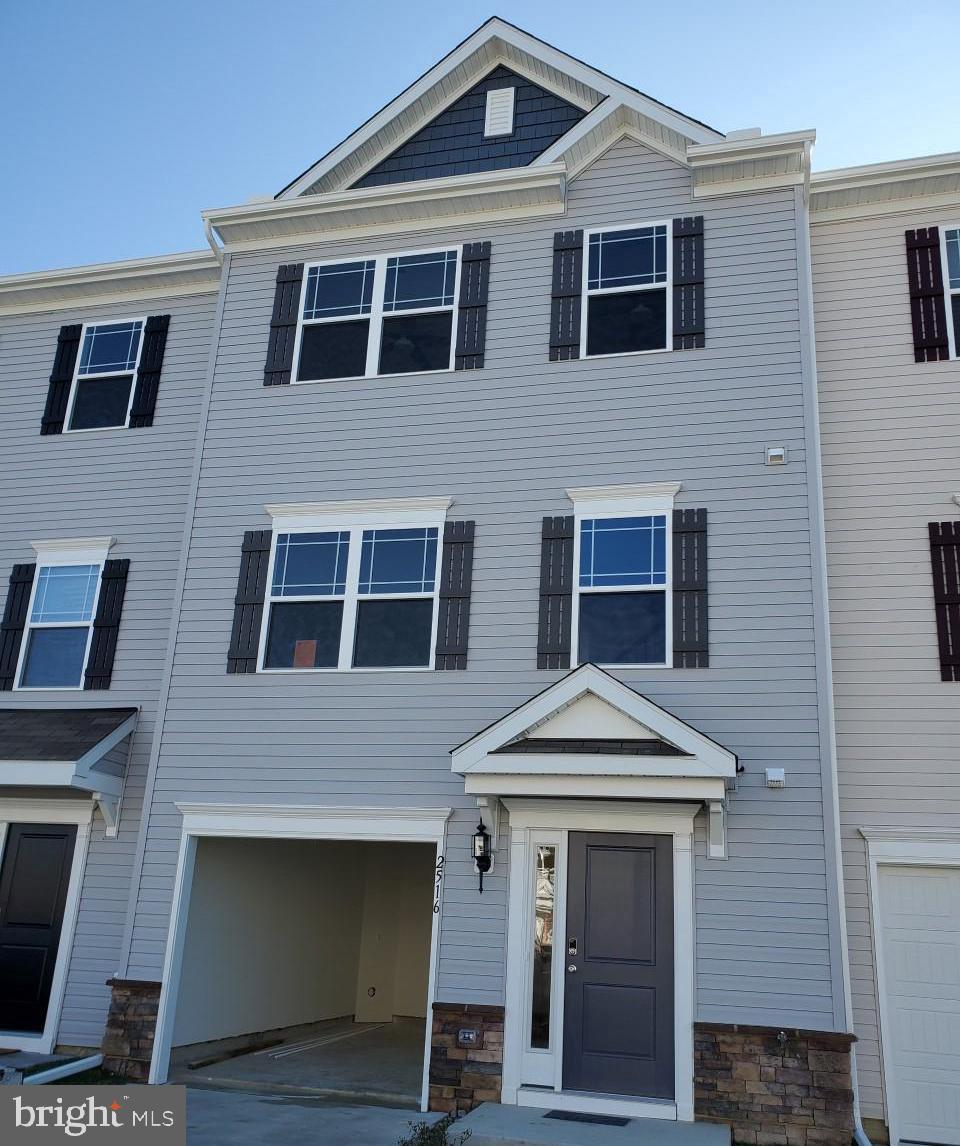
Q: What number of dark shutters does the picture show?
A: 14